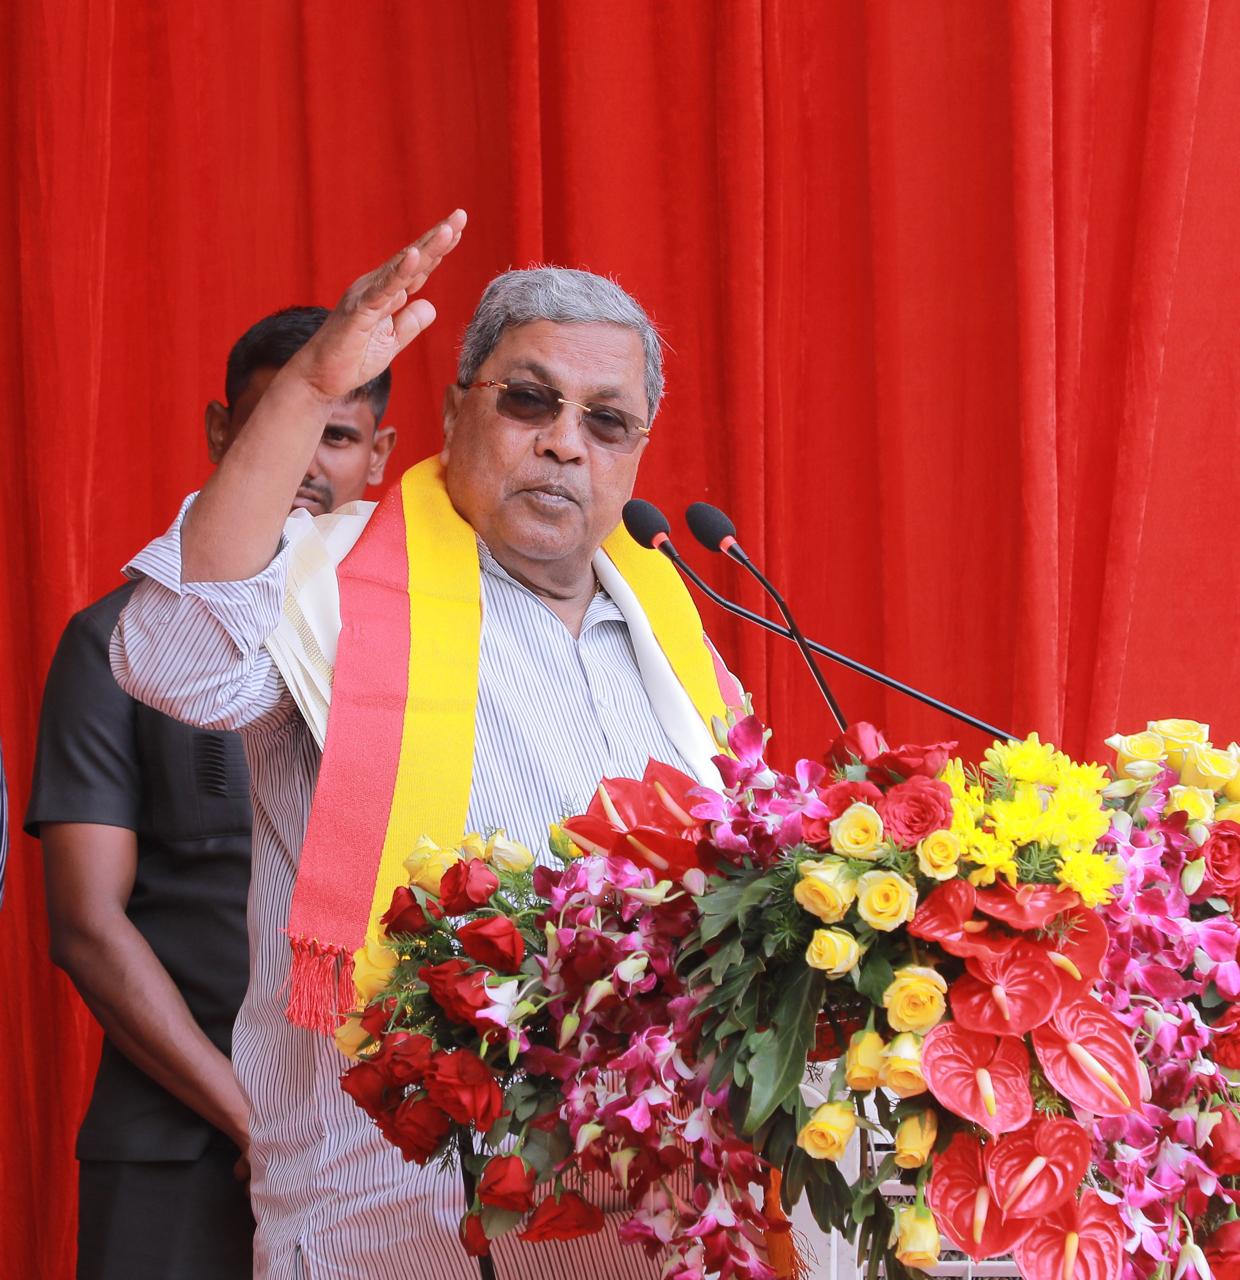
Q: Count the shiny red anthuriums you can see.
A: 13